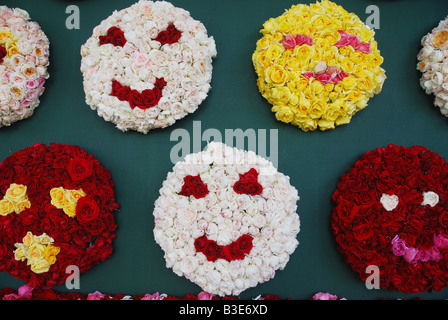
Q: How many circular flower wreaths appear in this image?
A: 7